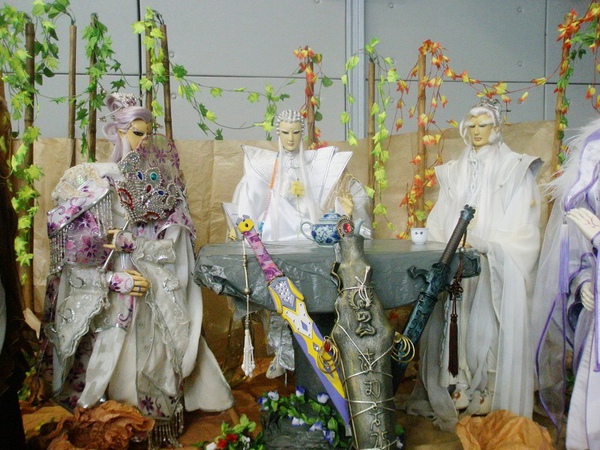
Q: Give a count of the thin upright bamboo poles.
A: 9